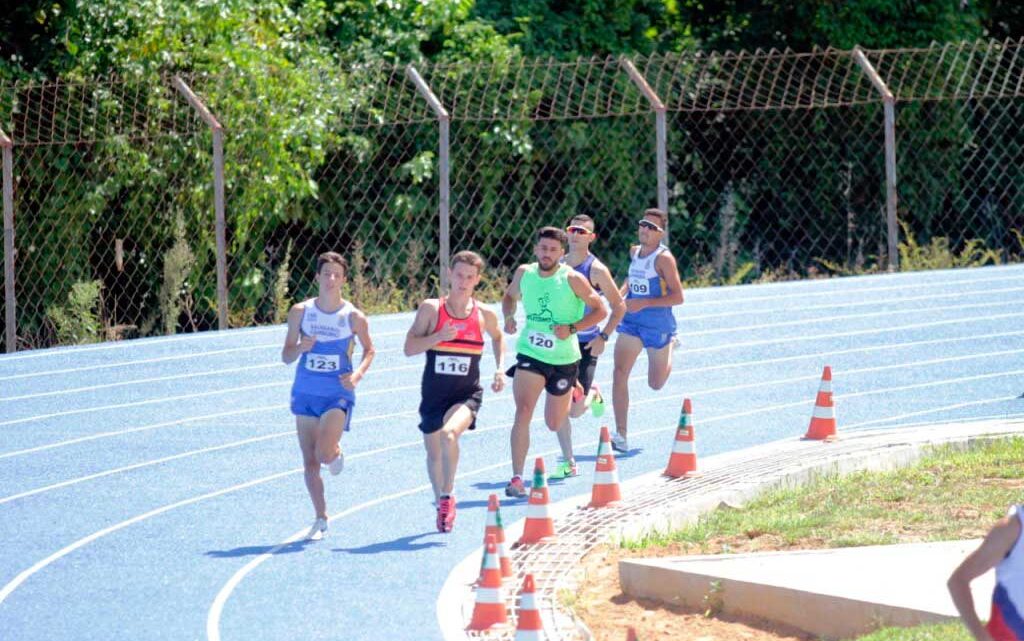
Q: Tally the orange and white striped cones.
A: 7